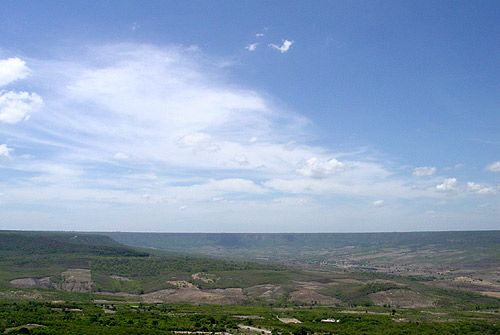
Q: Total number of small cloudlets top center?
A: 3